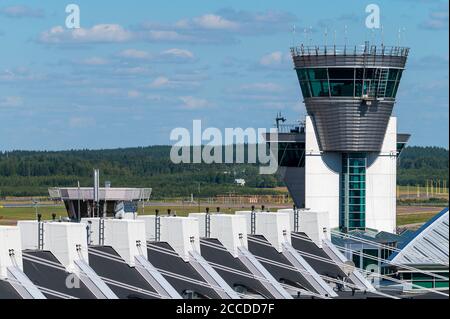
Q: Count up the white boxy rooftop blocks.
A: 7